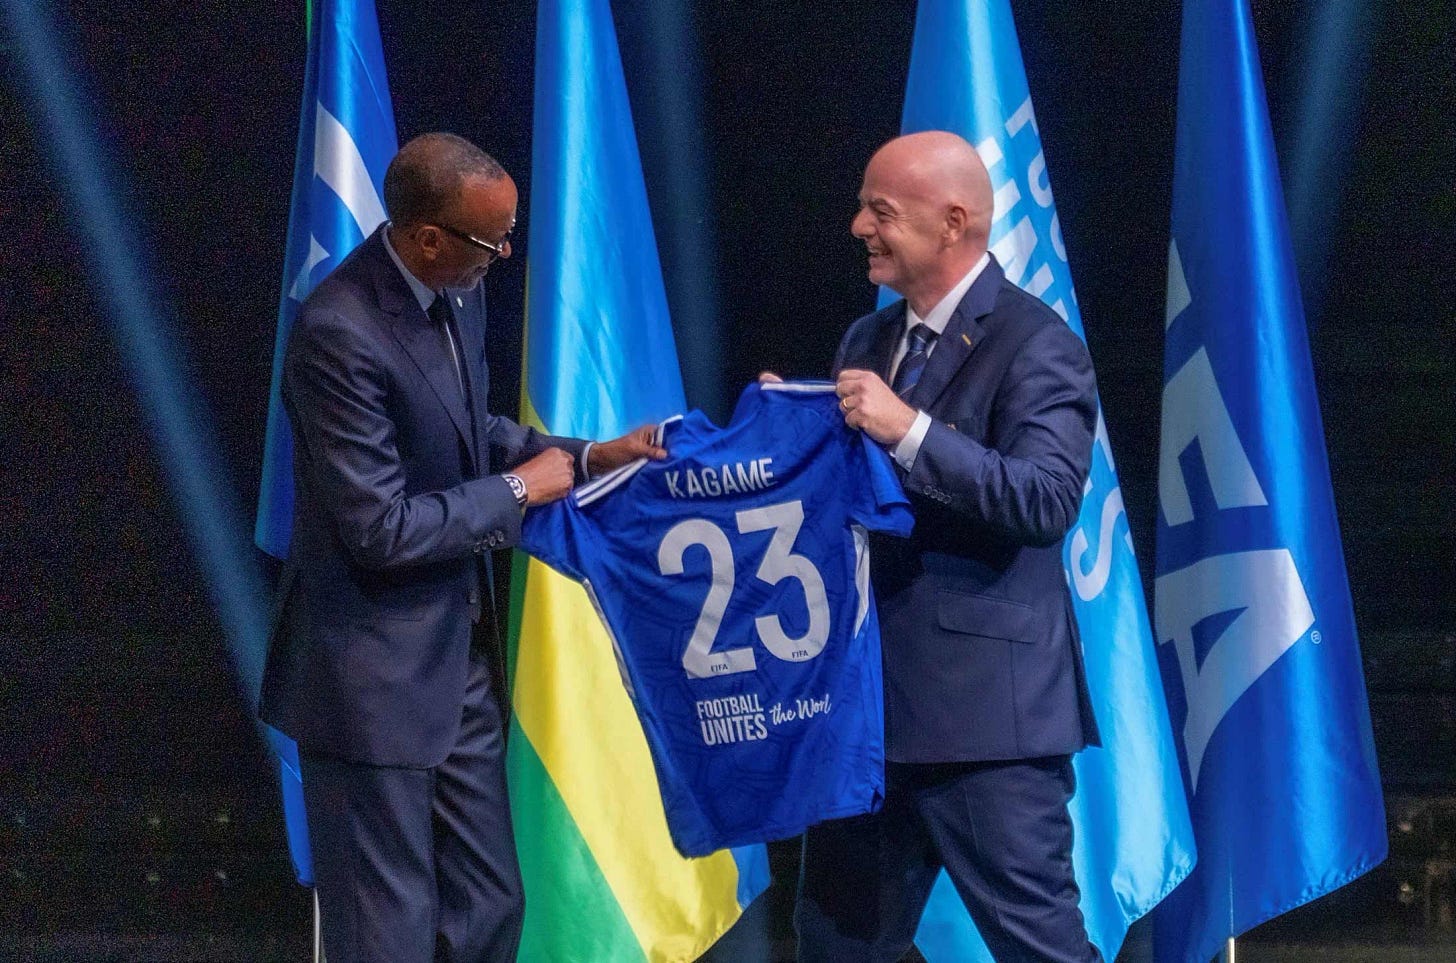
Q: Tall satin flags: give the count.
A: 4